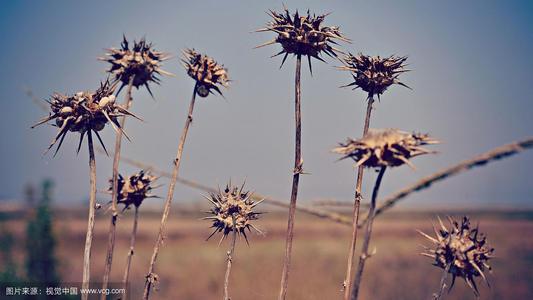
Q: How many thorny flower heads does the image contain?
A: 9